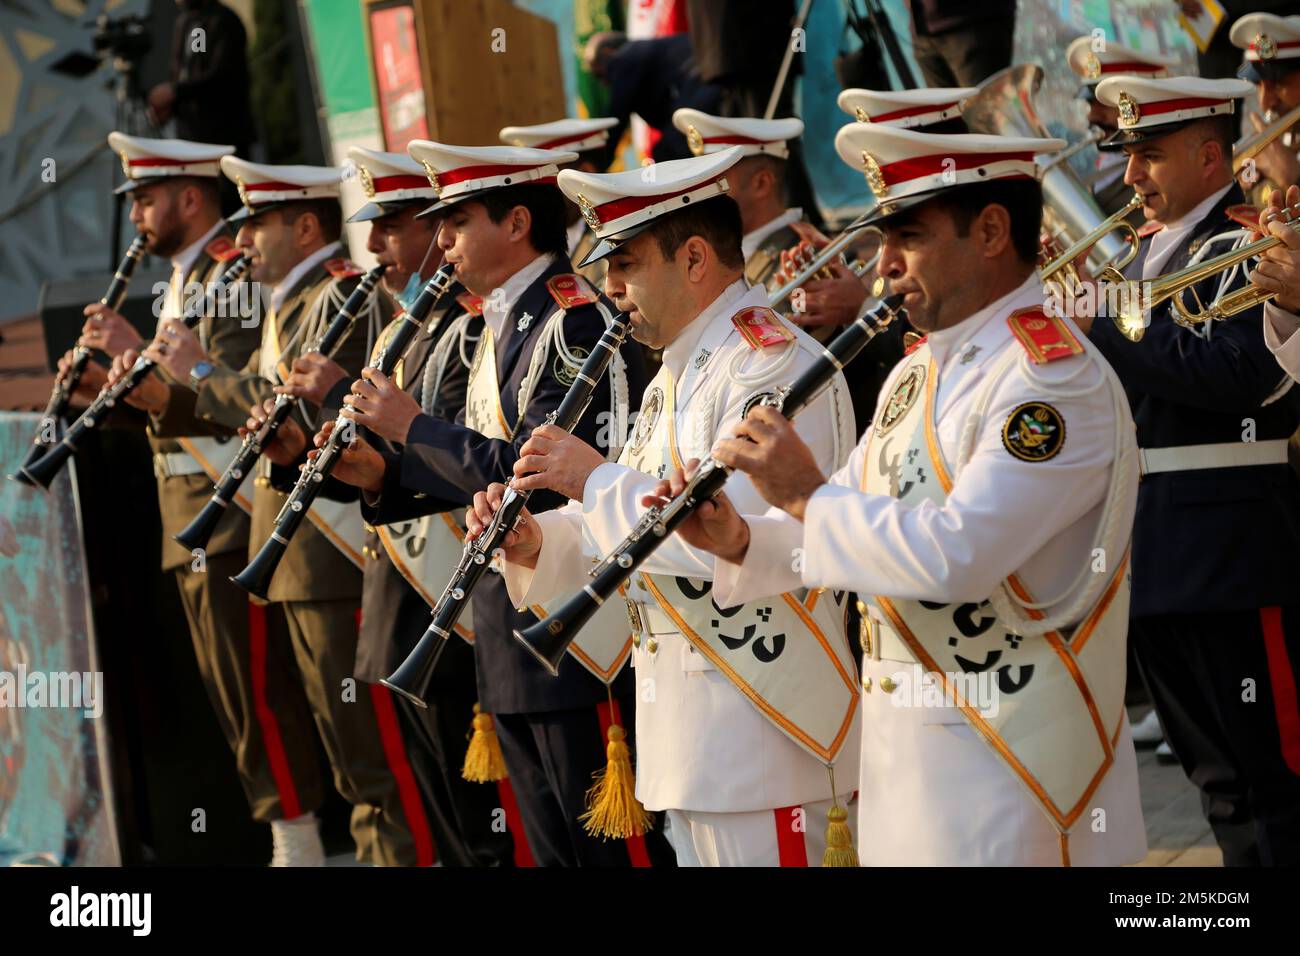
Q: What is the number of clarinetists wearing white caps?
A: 6